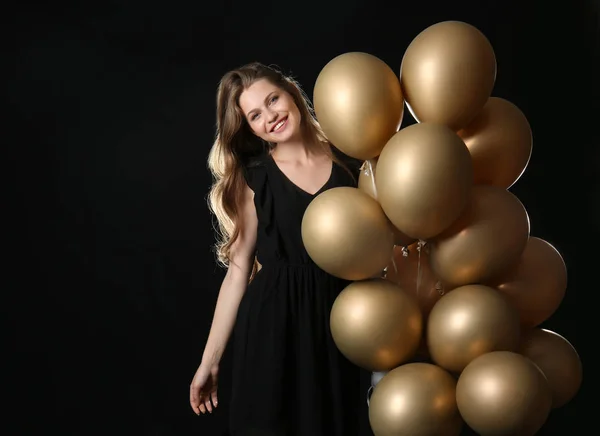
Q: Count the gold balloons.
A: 14